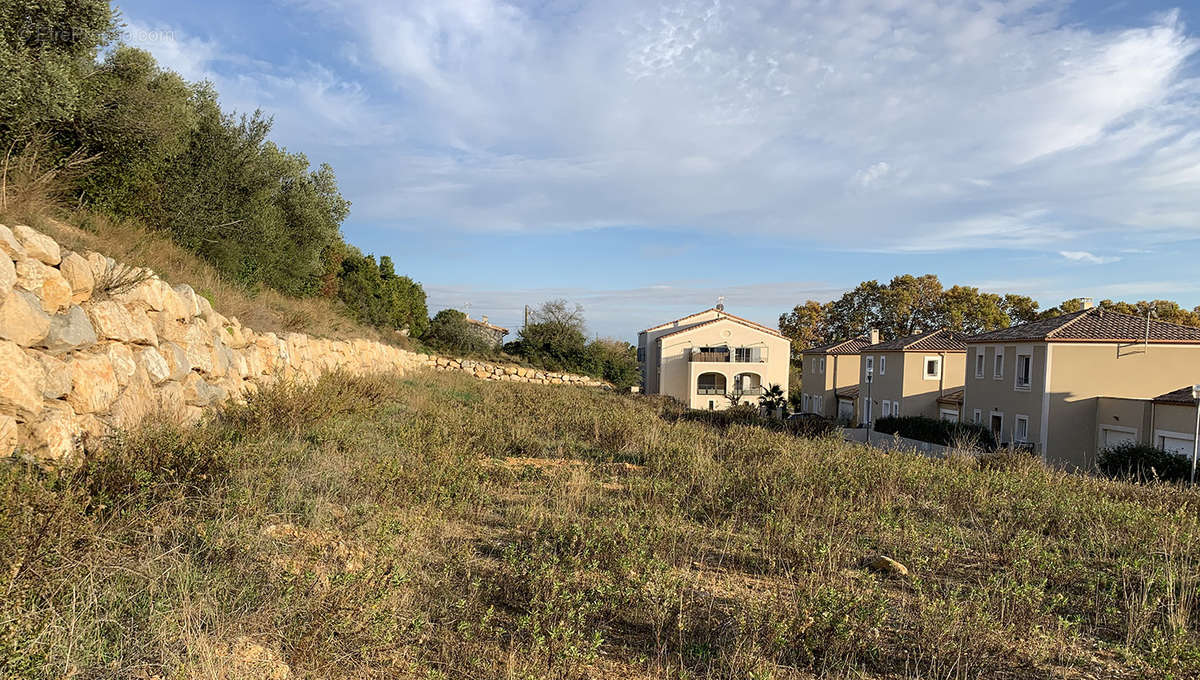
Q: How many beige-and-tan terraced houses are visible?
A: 3